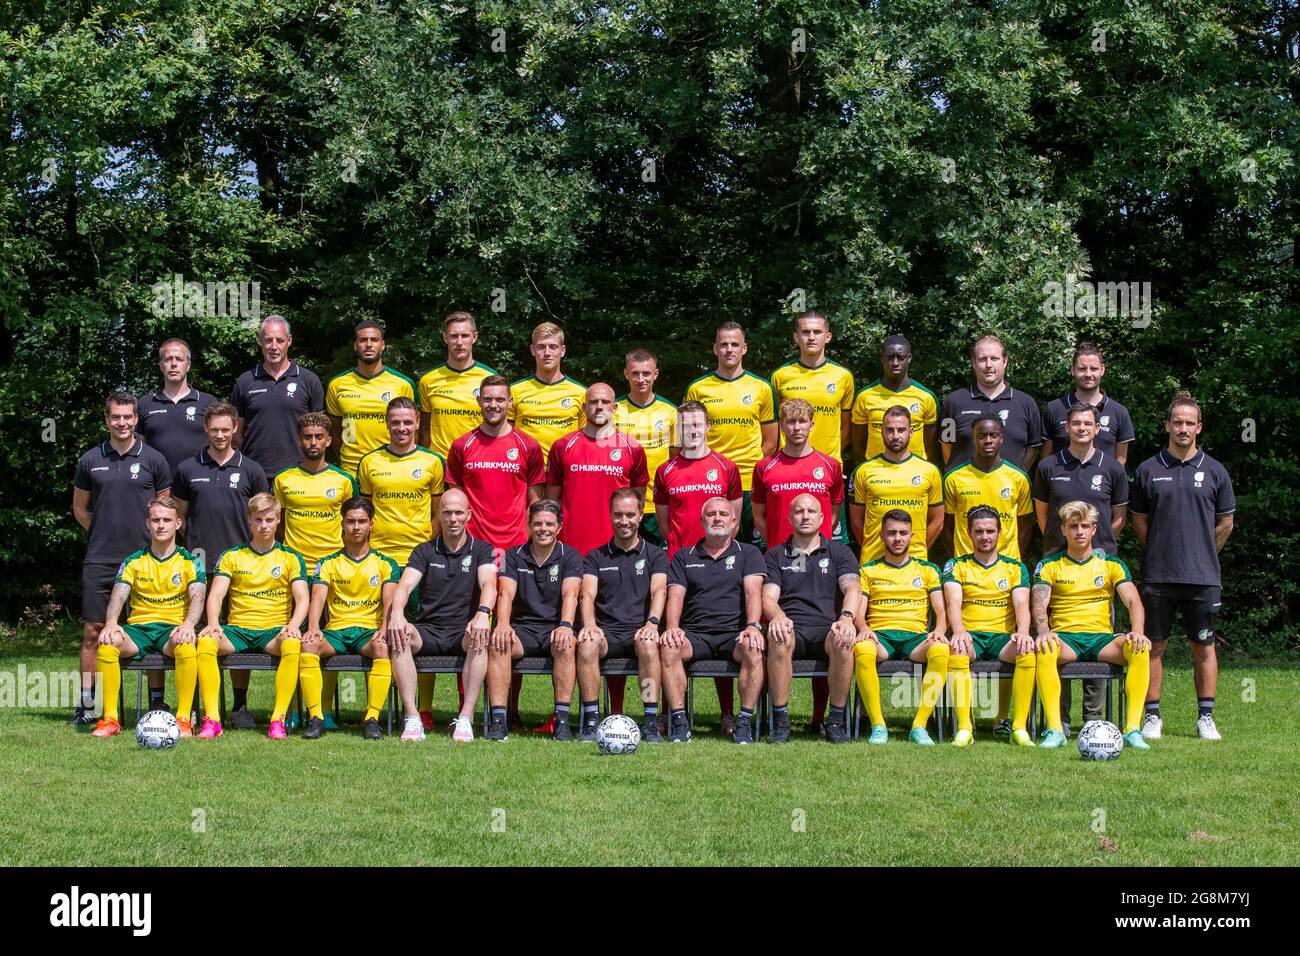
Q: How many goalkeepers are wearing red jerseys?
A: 4